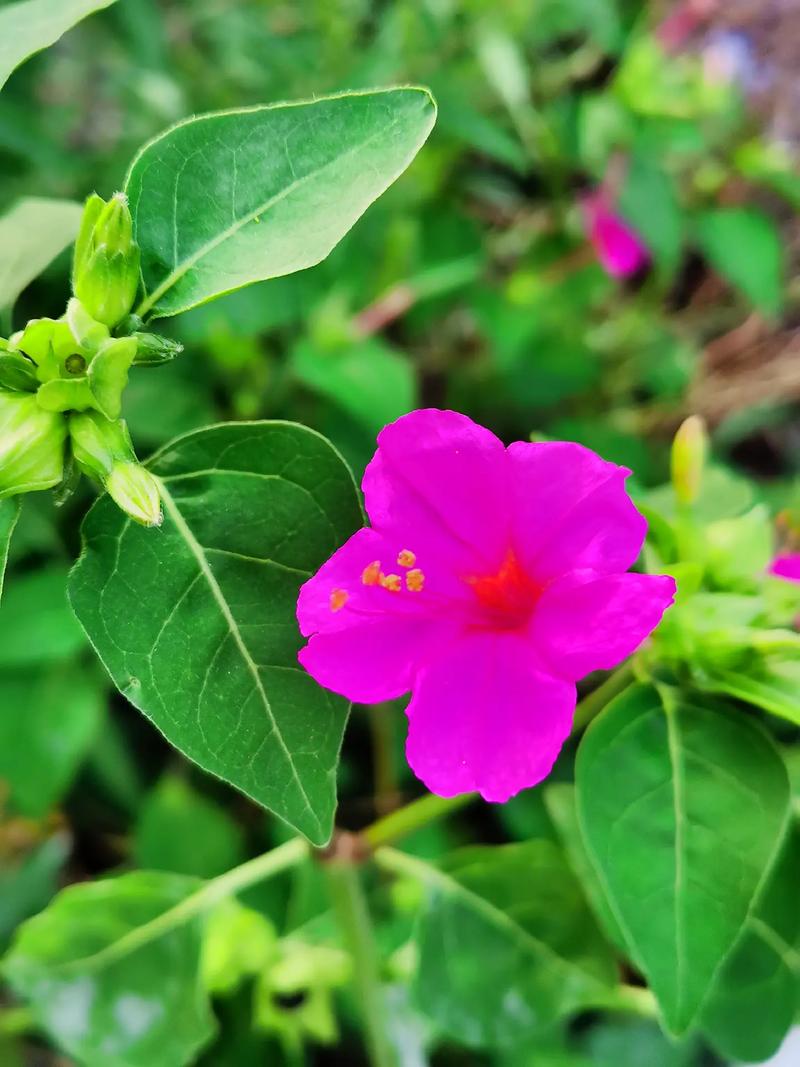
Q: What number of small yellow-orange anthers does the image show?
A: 5